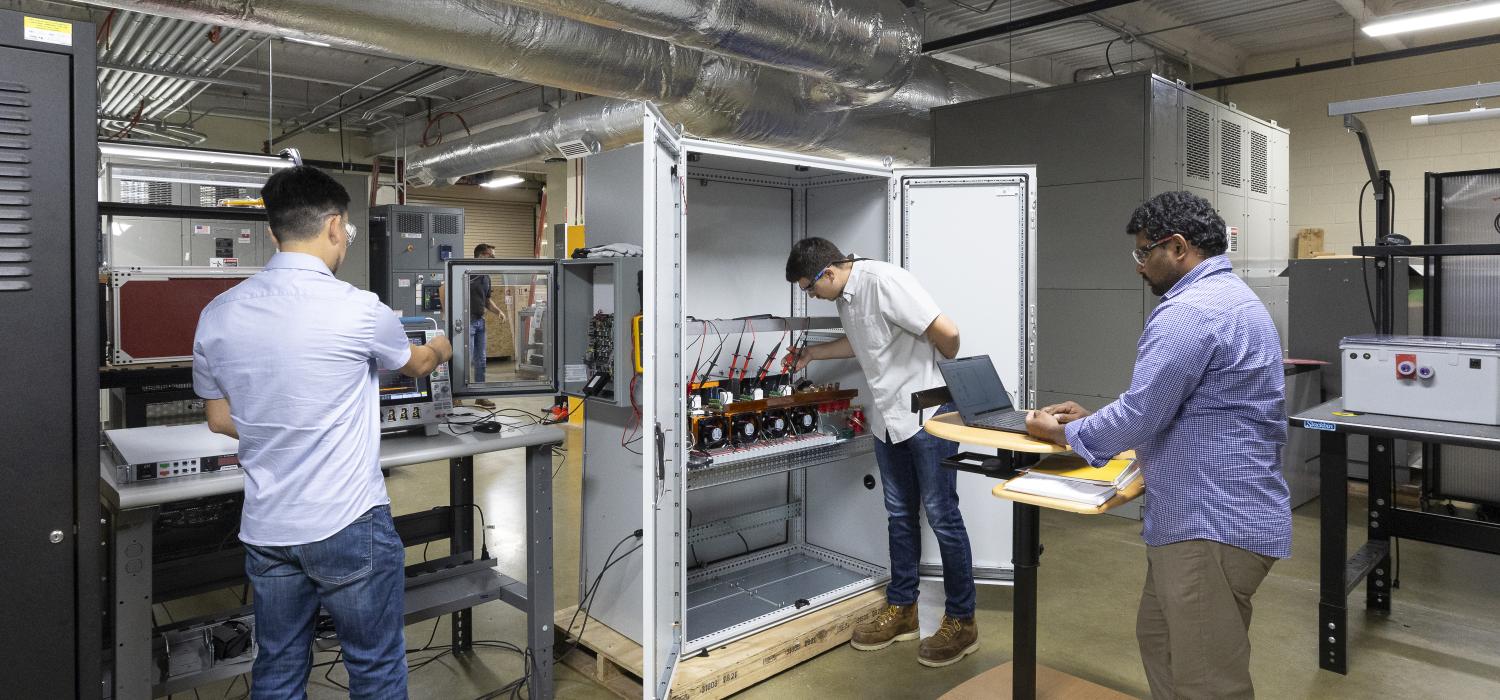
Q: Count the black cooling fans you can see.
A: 4